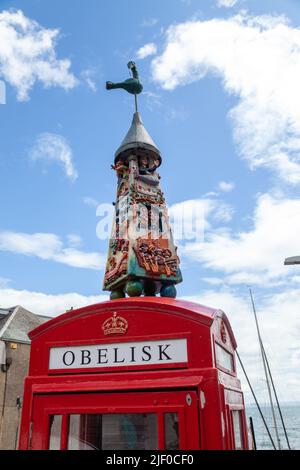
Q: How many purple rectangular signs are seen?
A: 0